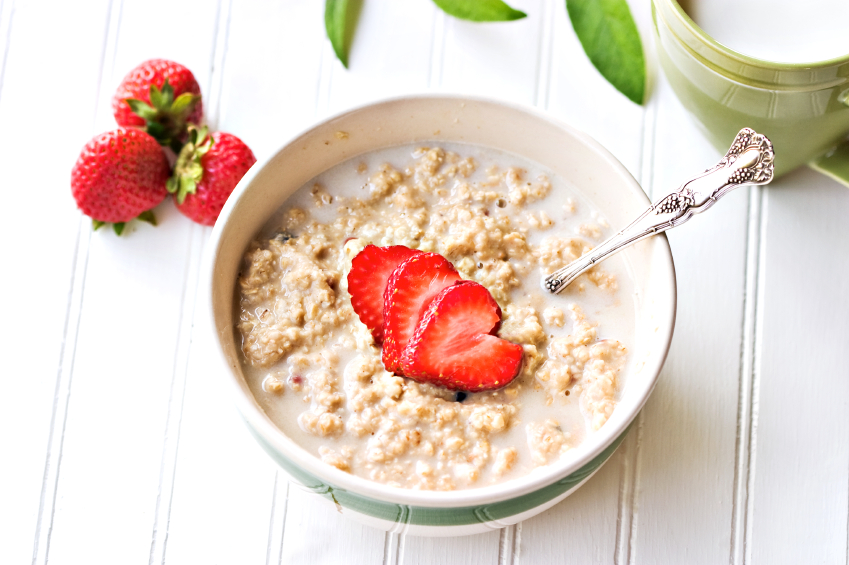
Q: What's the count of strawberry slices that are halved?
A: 3